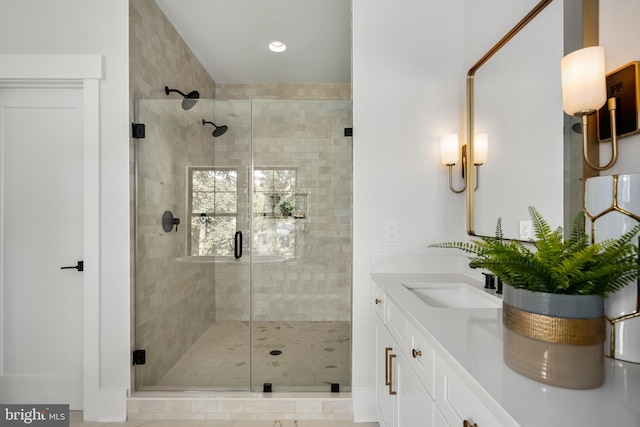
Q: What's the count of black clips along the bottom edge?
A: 2